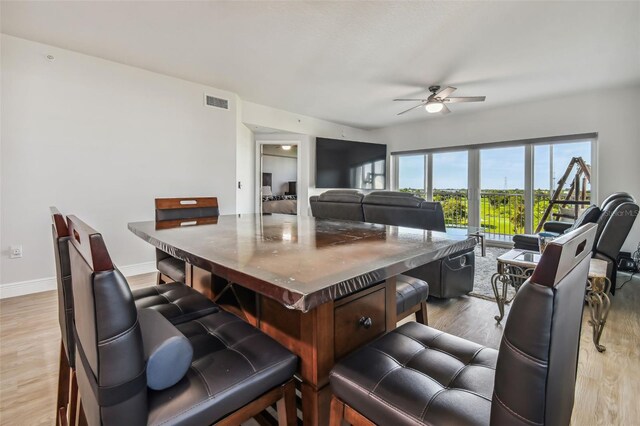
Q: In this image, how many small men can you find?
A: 0